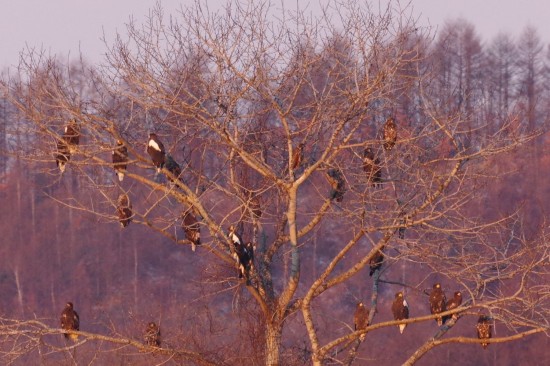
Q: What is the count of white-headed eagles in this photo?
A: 0